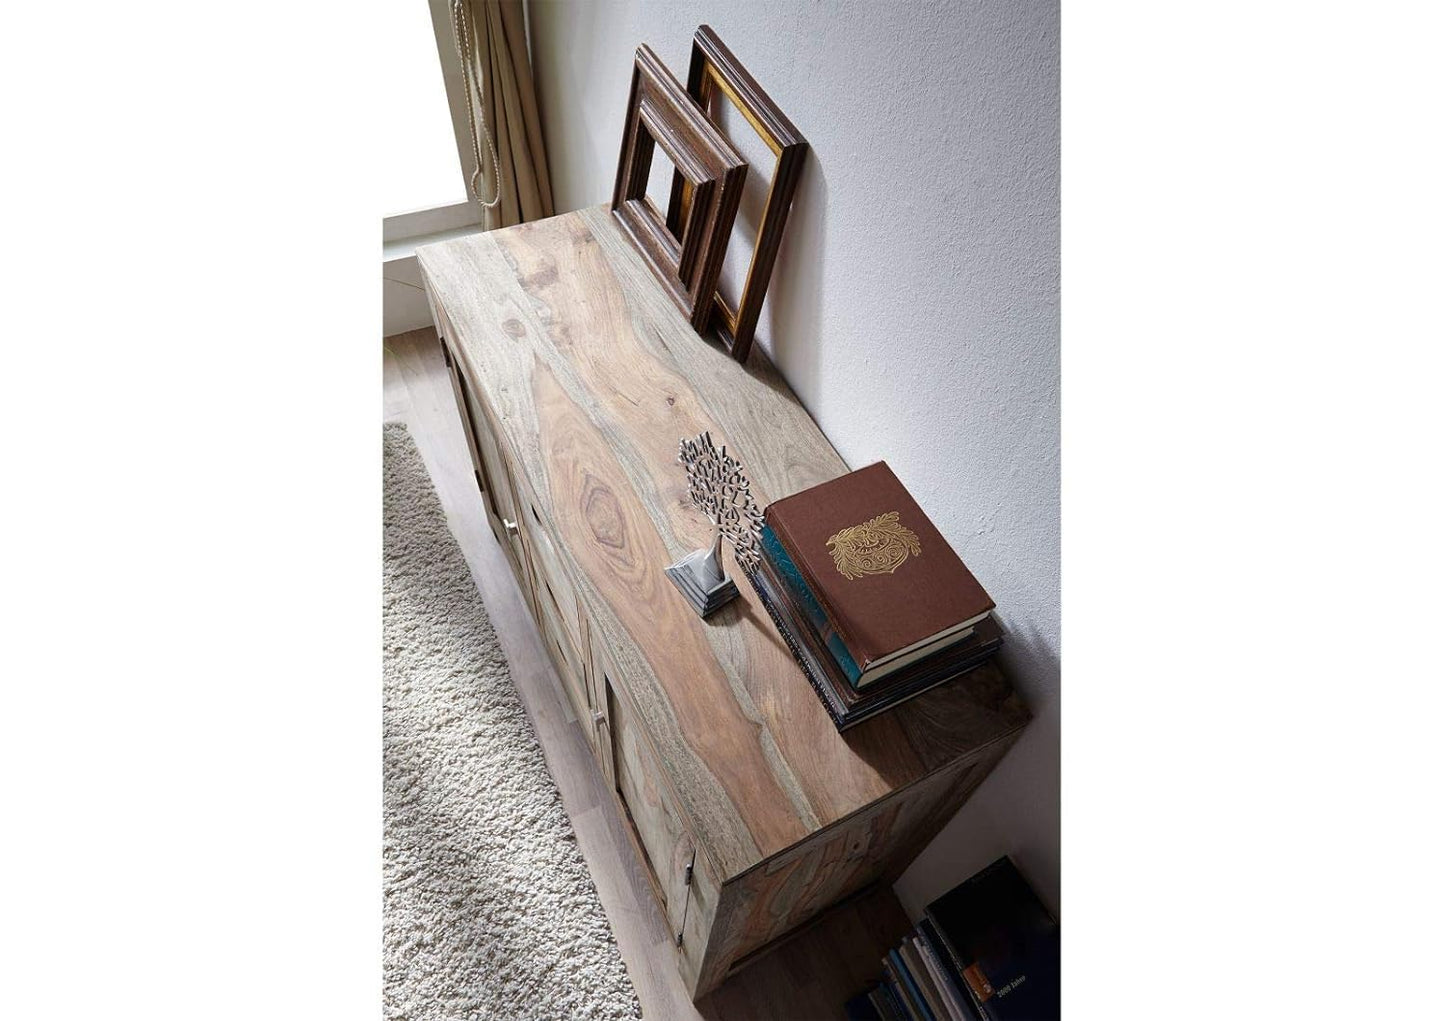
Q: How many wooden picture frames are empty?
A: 2